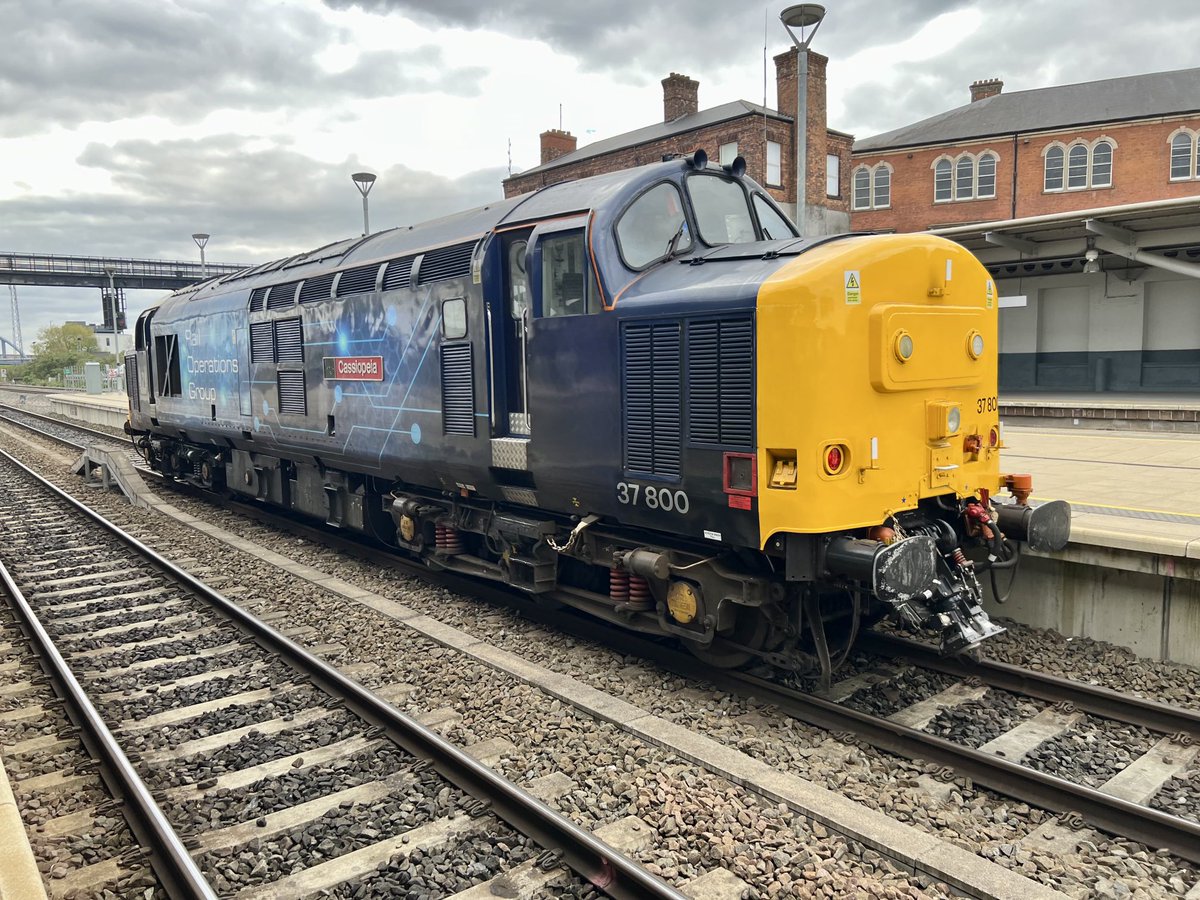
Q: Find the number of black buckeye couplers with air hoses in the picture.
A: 1